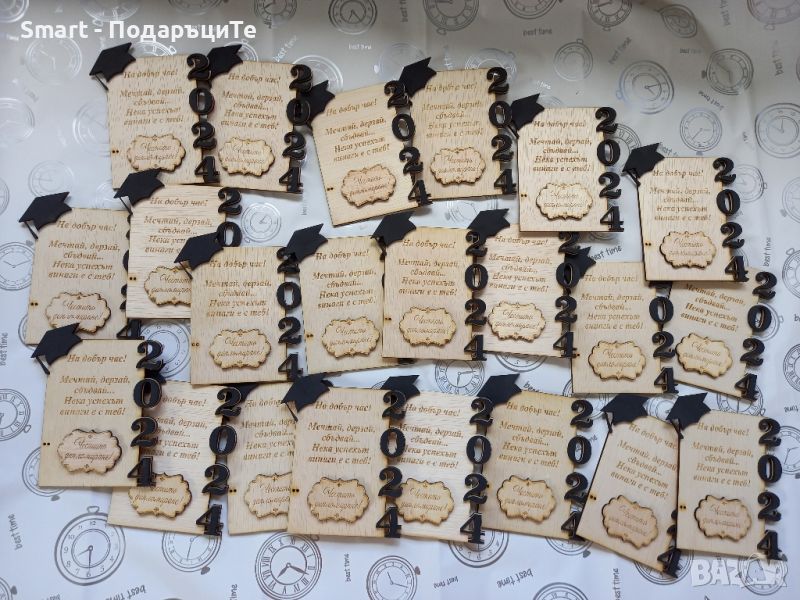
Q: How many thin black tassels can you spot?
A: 11